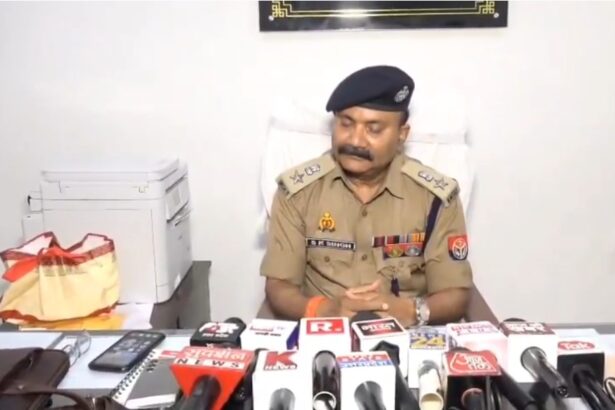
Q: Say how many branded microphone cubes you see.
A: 12